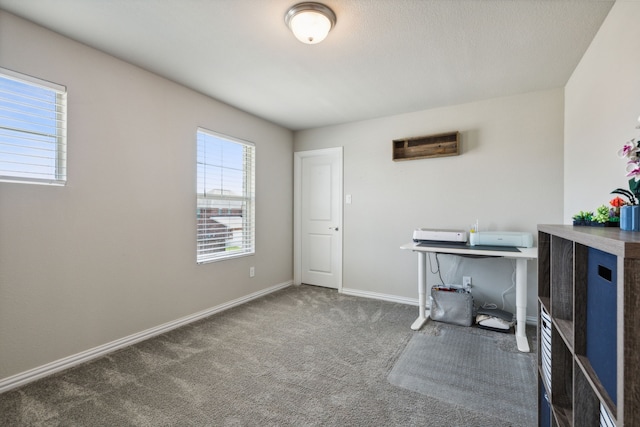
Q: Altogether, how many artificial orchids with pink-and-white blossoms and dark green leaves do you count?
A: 1